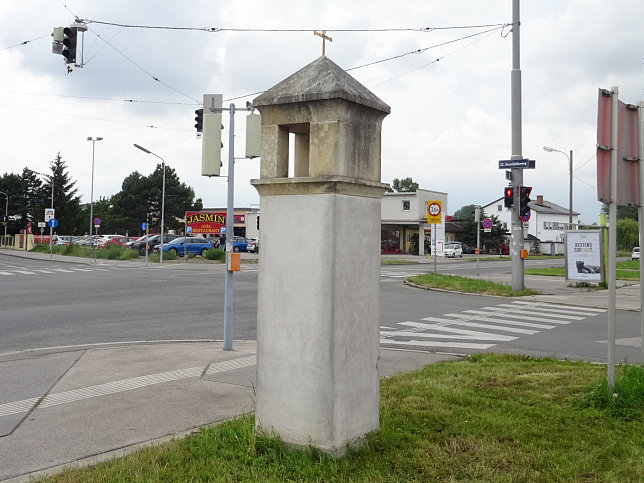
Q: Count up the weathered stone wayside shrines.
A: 1